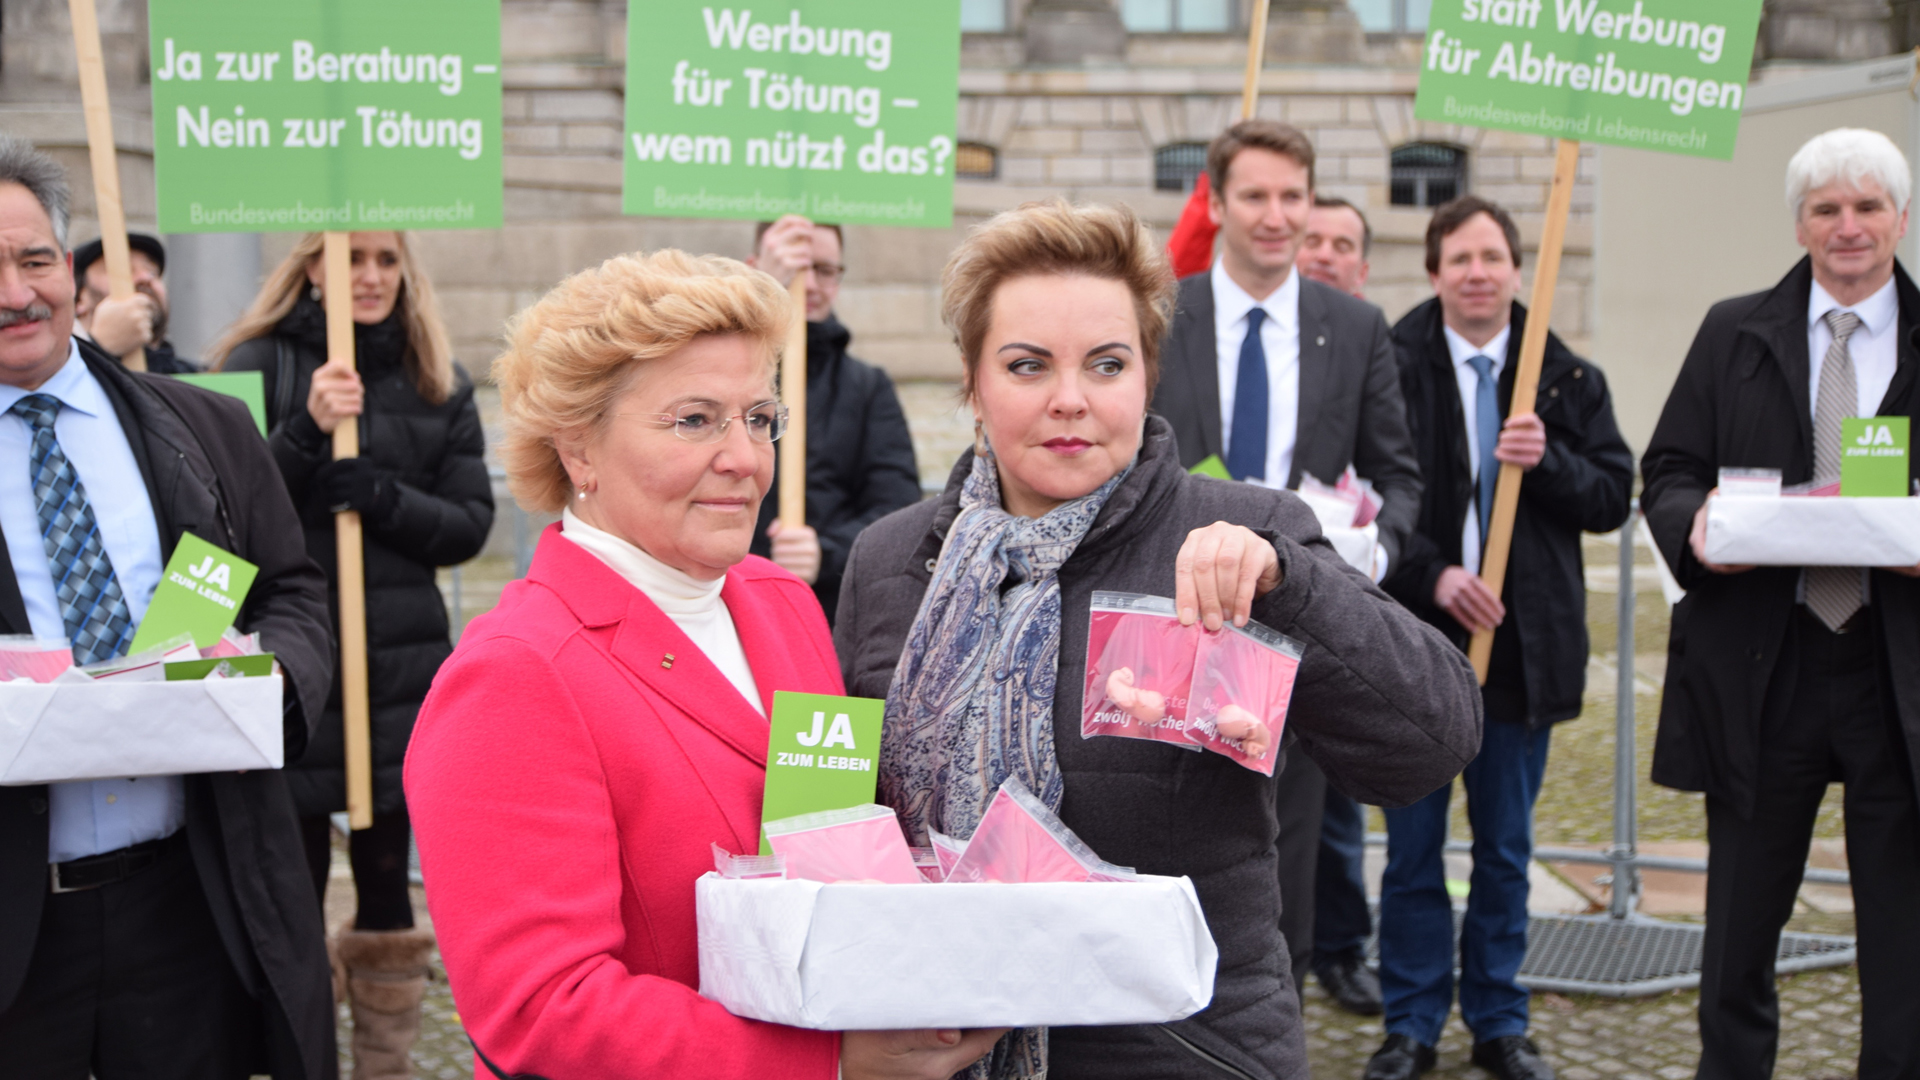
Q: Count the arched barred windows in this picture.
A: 3